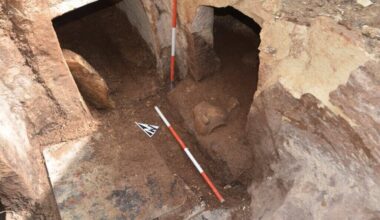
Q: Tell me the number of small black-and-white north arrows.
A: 1